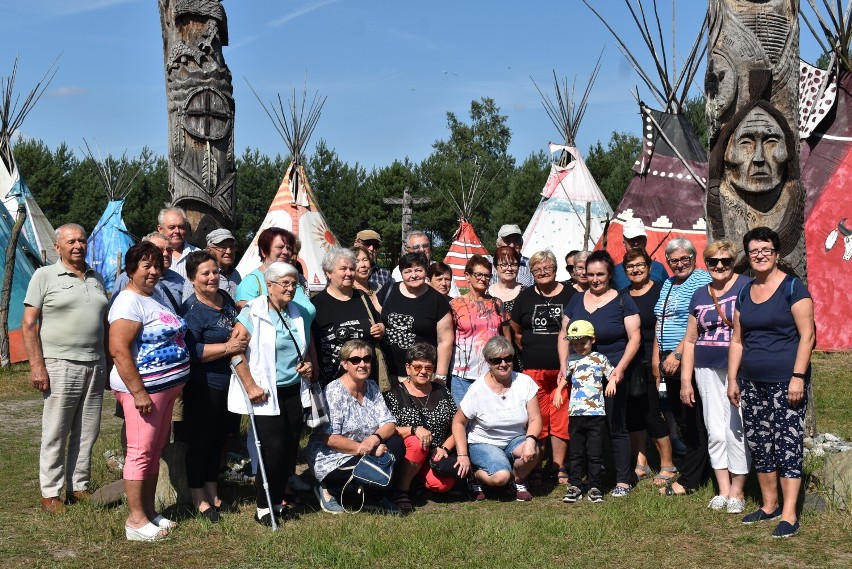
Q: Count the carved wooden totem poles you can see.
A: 3